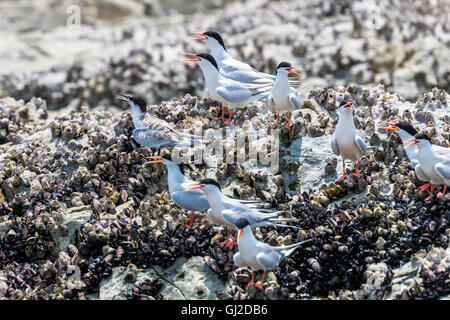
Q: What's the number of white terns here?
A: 10